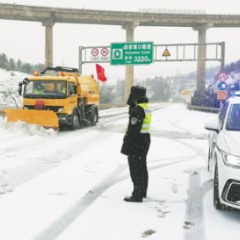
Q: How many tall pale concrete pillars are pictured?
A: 3